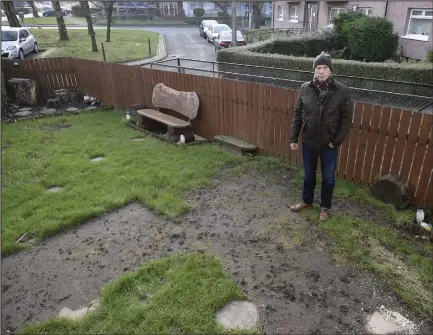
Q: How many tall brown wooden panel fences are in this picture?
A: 1